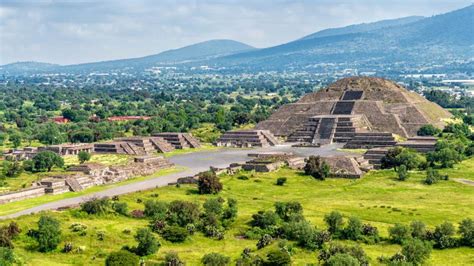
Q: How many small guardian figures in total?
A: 0